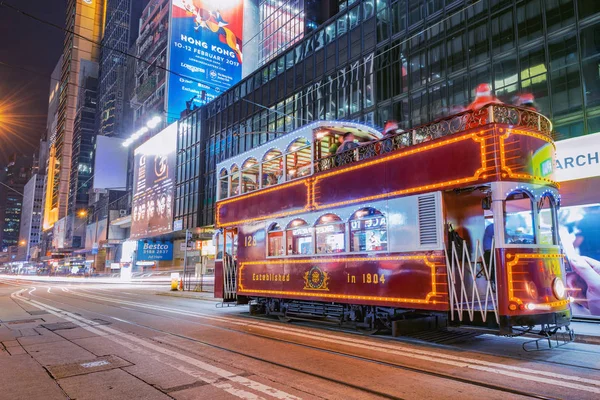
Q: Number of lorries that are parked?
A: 0